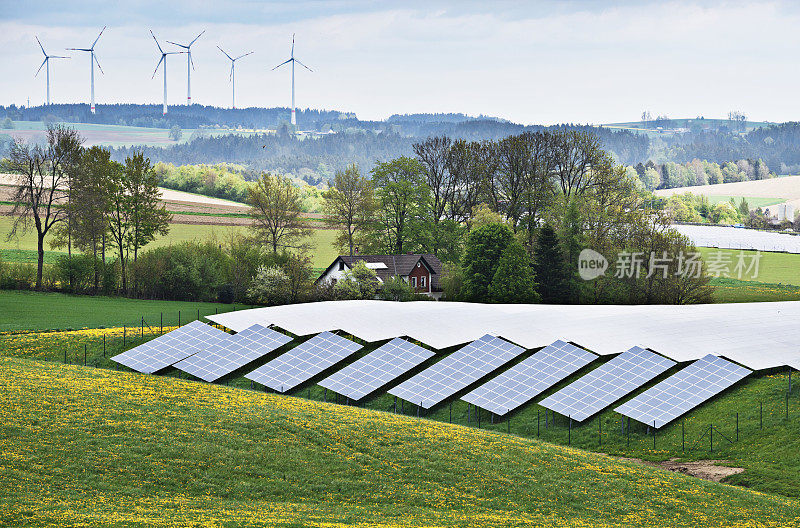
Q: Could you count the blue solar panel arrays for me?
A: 8